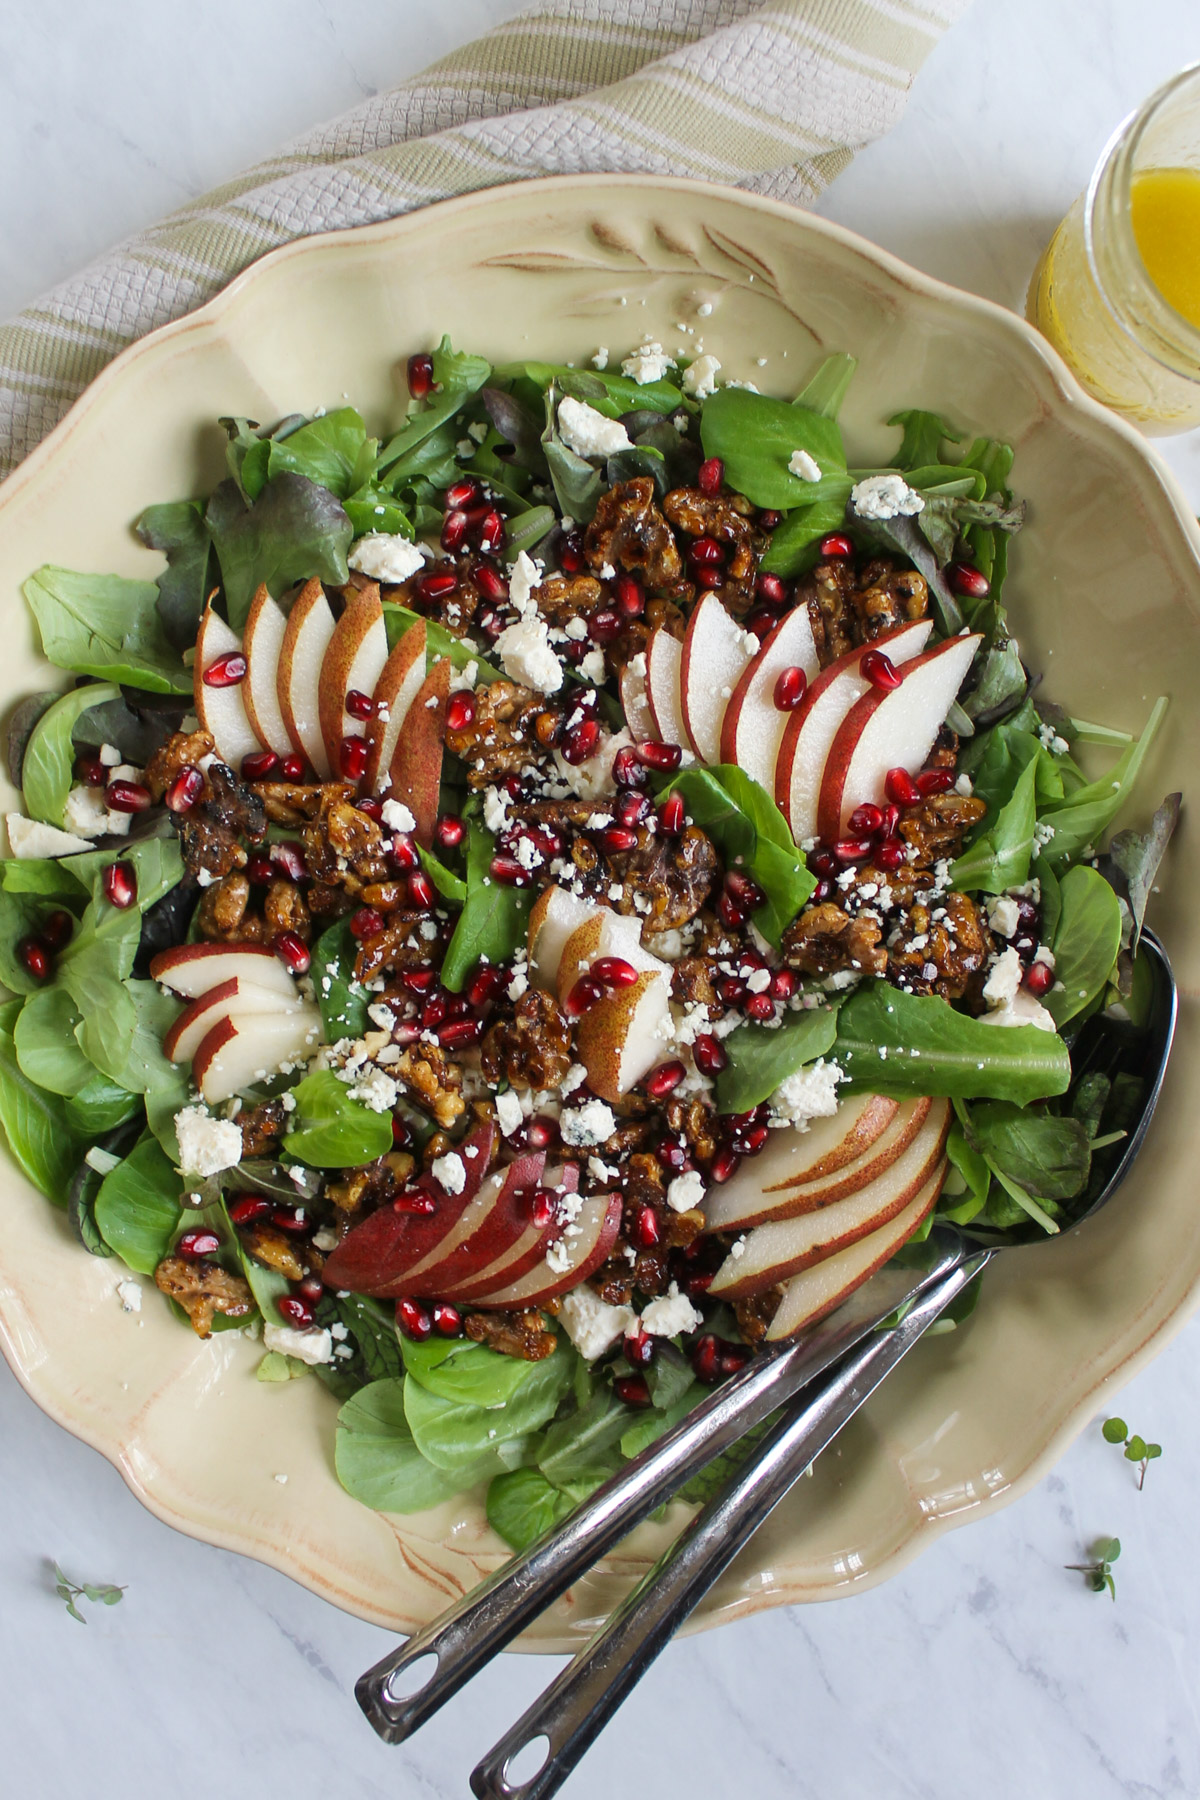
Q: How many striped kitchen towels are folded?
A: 1